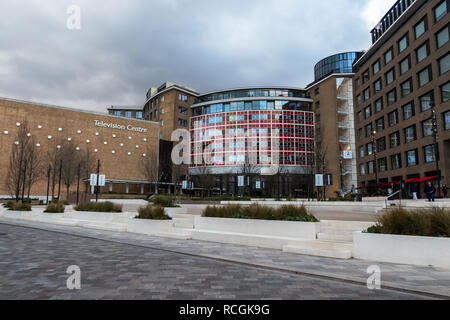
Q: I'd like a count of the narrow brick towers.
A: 2